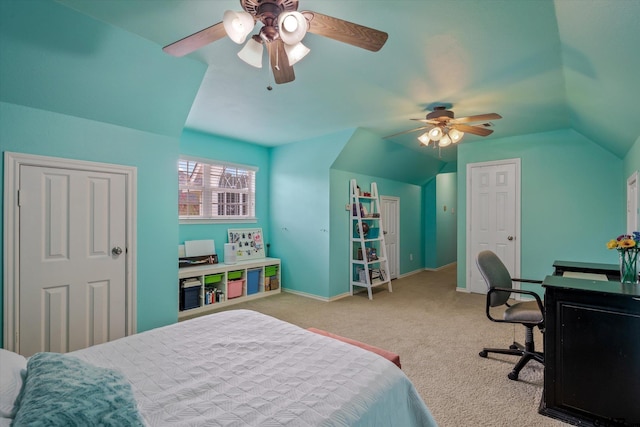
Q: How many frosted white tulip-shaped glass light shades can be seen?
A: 8